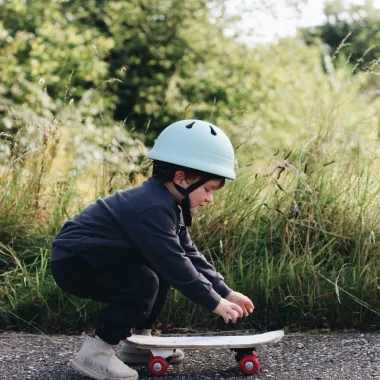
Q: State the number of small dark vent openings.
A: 2